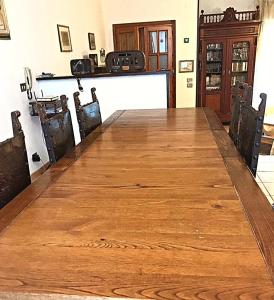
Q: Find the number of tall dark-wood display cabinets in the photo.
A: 1